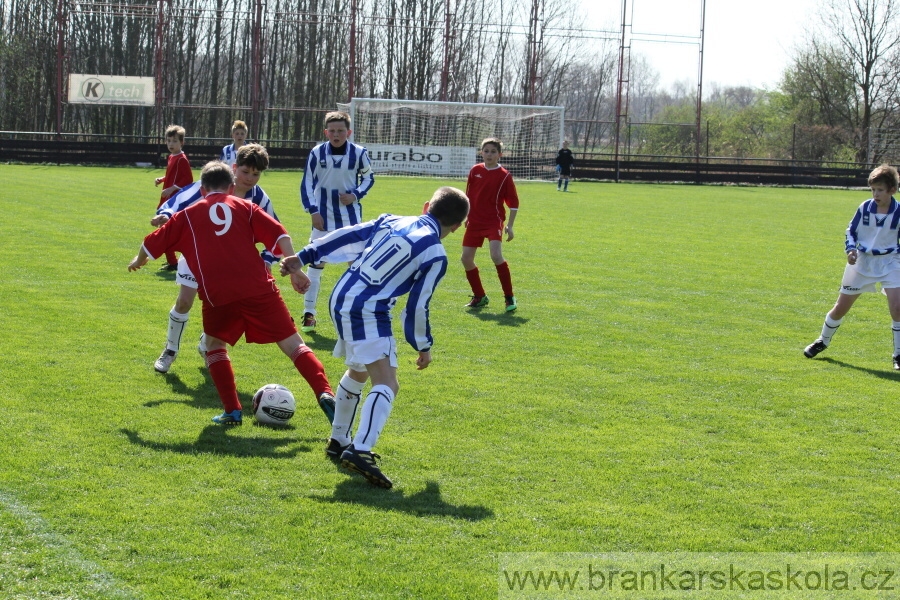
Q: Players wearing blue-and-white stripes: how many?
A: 5